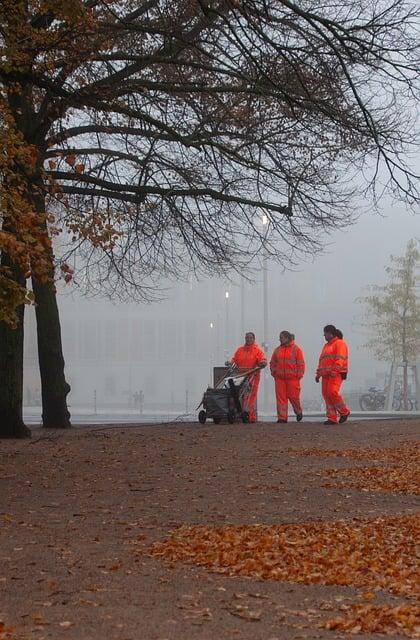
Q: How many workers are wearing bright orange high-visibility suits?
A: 3